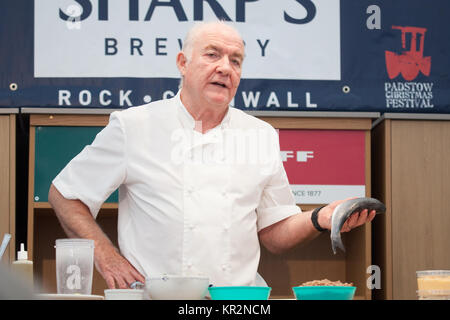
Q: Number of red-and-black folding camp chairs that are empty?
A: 0